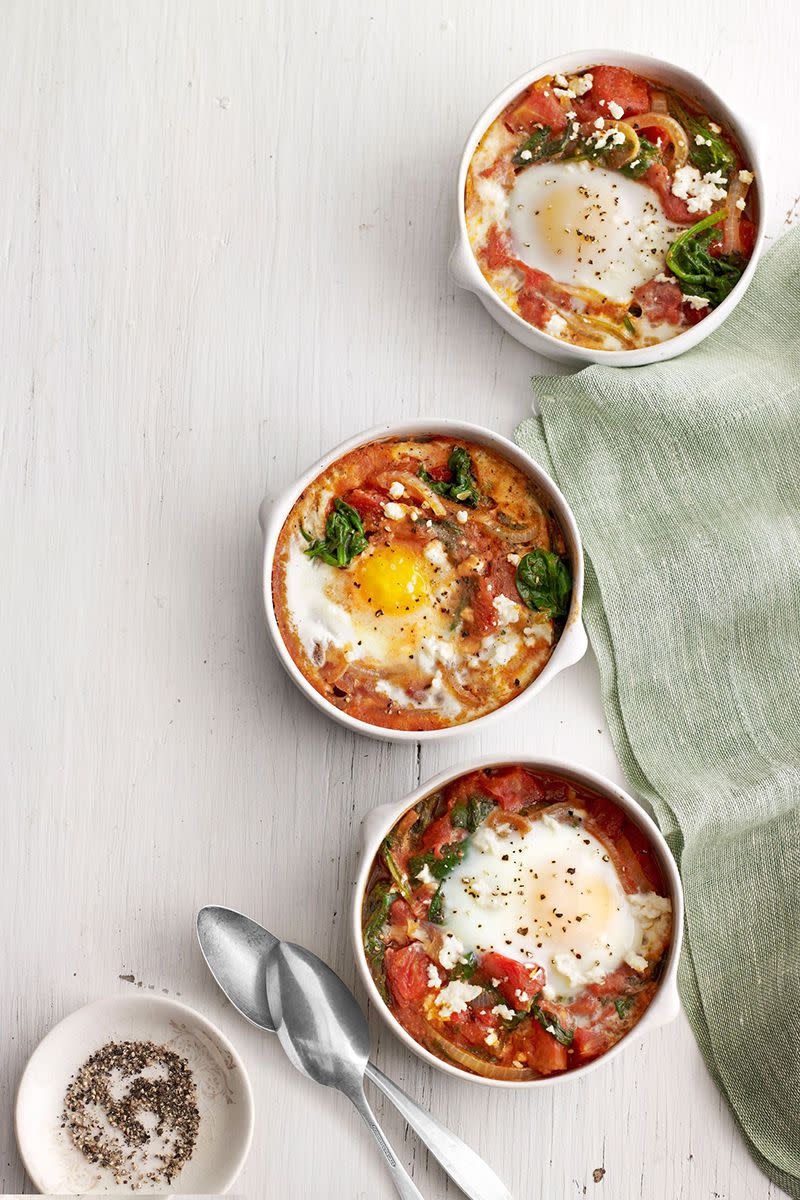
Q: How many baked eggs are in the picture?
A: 3